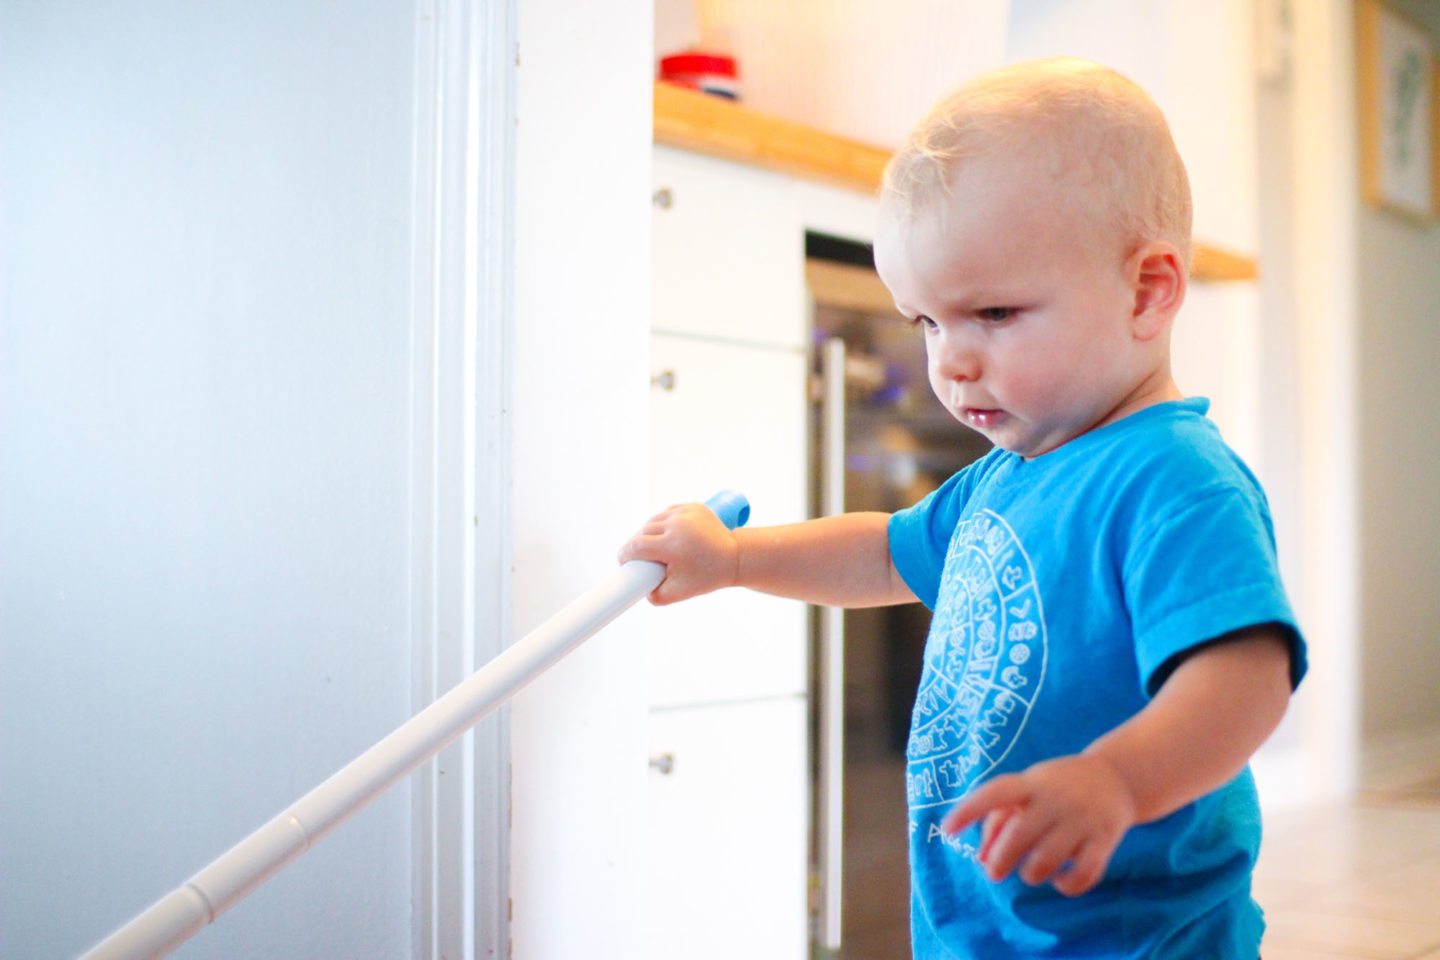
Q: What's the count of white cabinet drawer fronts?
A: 3